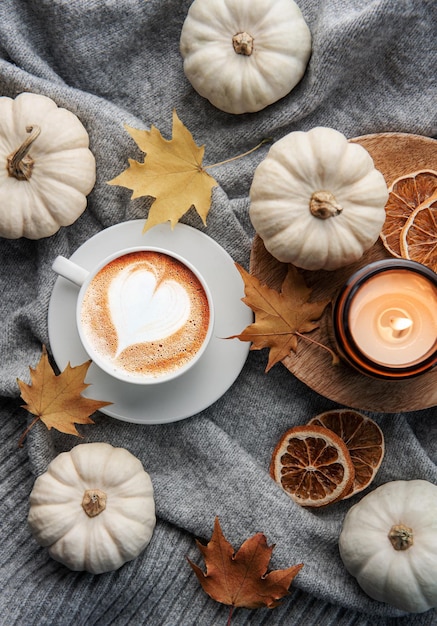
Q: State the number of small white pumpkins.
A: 5